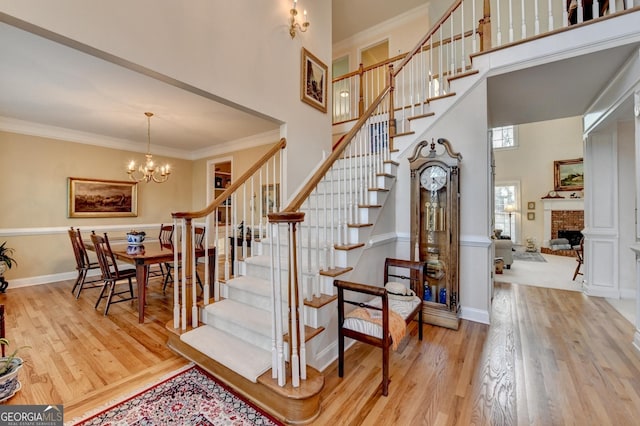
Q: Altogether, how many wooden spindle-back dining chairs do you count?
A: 4